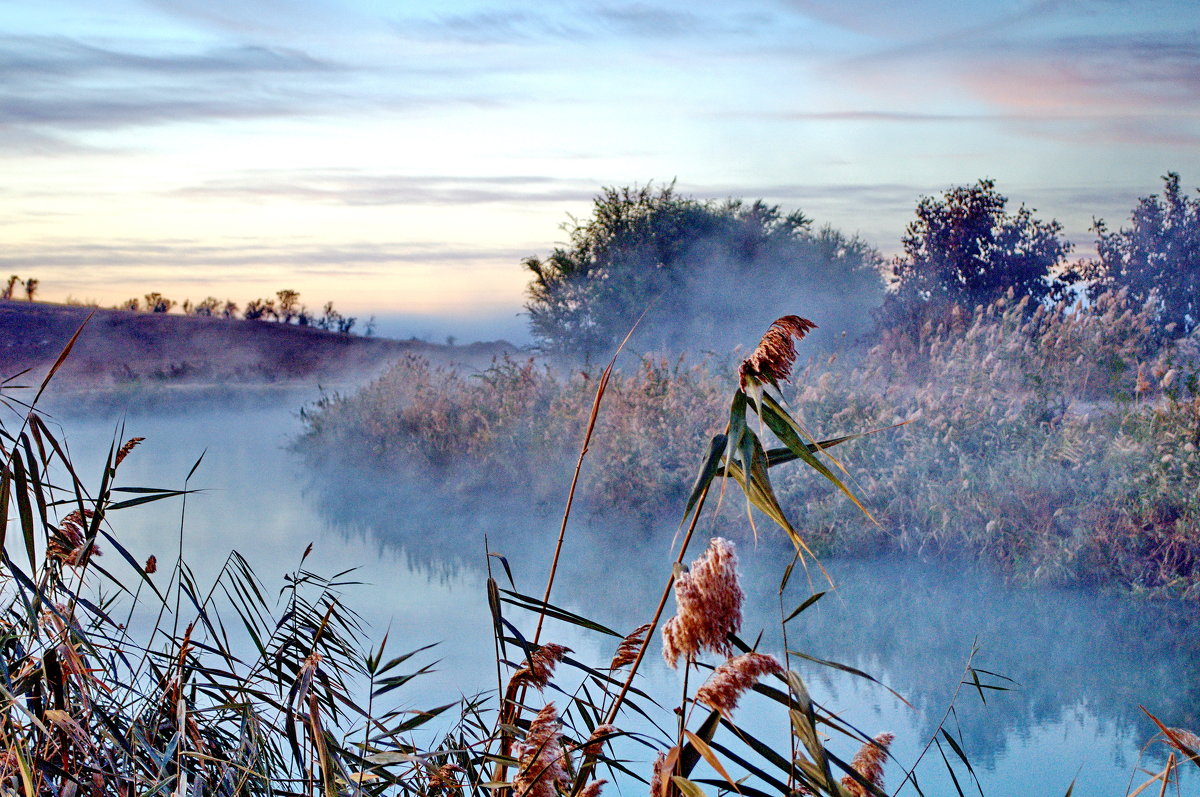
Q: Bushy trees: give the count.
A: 3